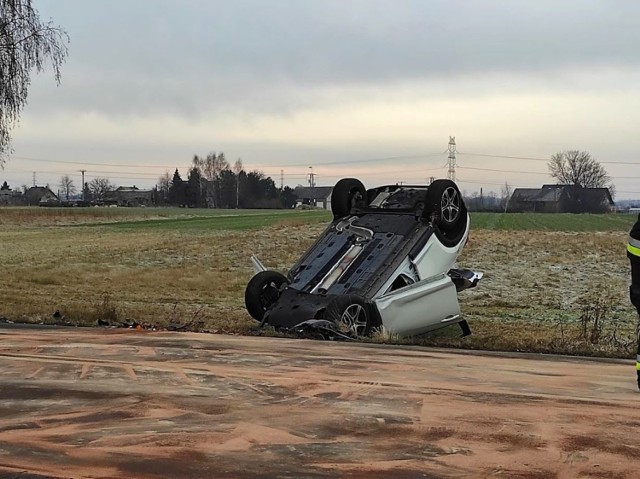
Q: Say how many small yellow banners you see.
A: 0